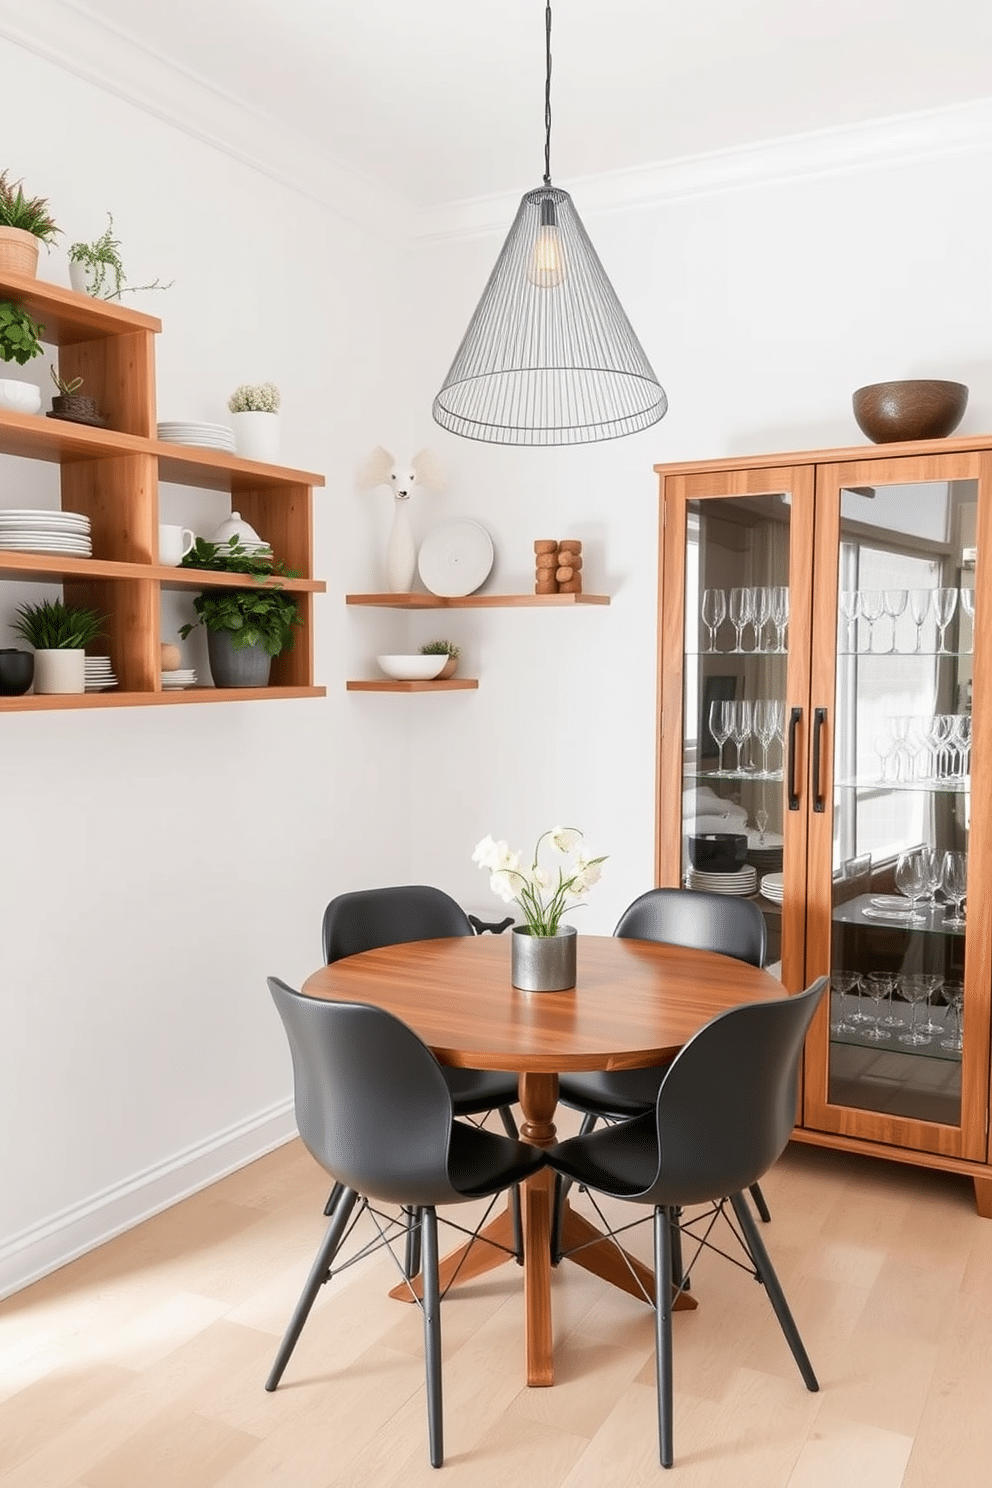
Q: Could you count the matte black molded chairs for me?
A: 4